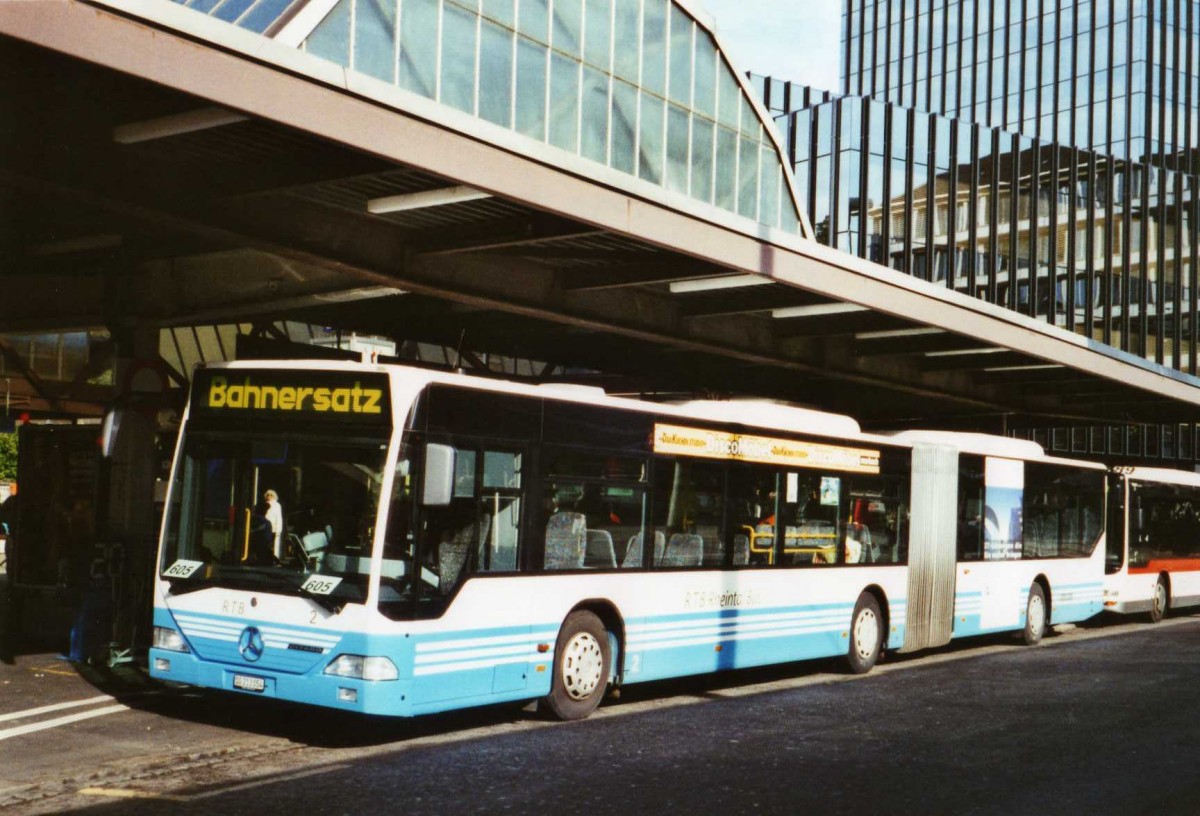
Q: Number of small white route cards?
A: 2